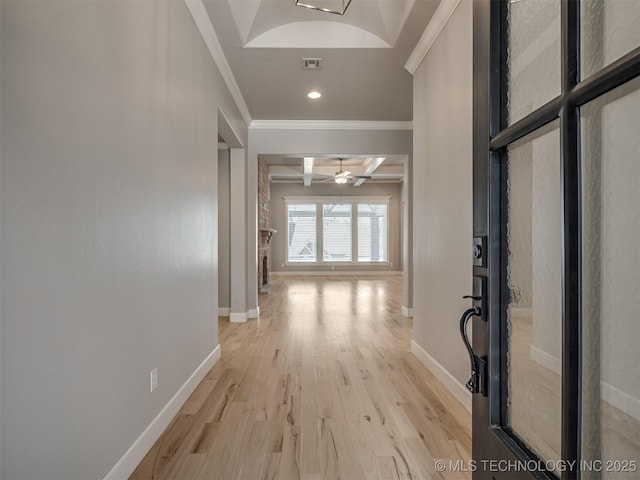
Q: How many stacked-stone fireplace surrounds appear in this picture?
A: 1